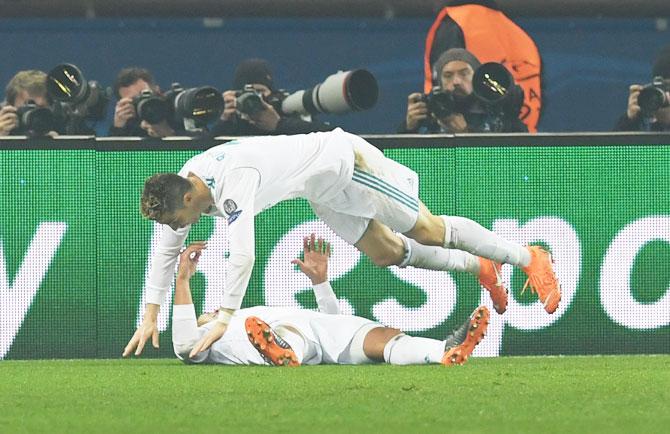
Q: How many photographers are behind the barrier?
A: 5